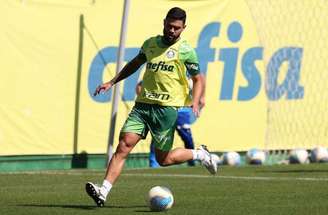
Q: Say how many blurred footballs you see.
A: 5